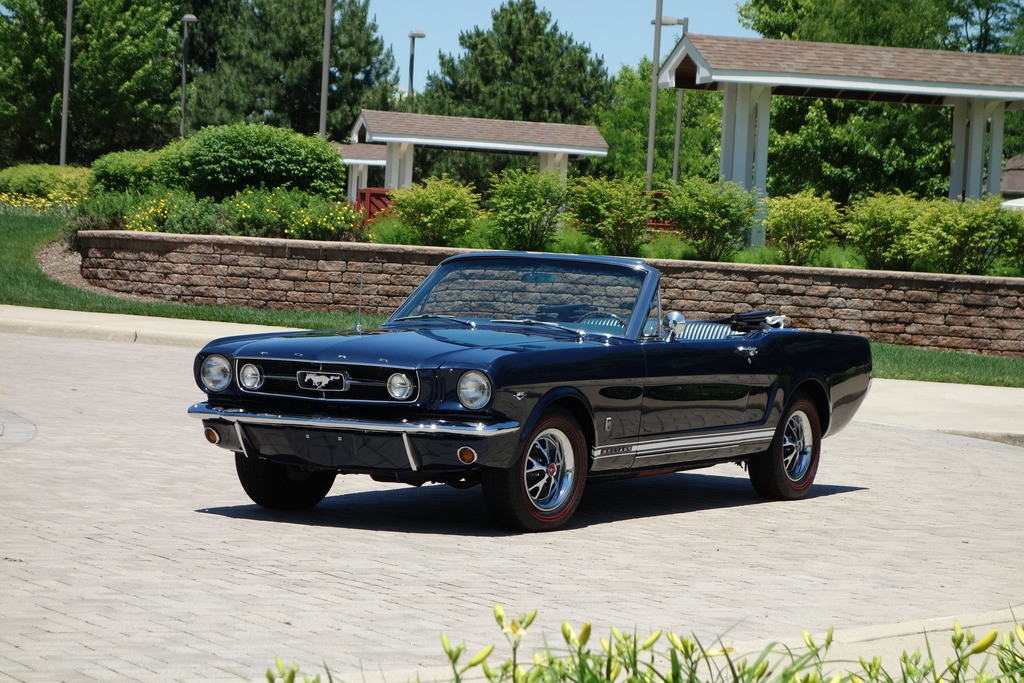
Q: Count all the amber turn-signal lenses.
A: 2